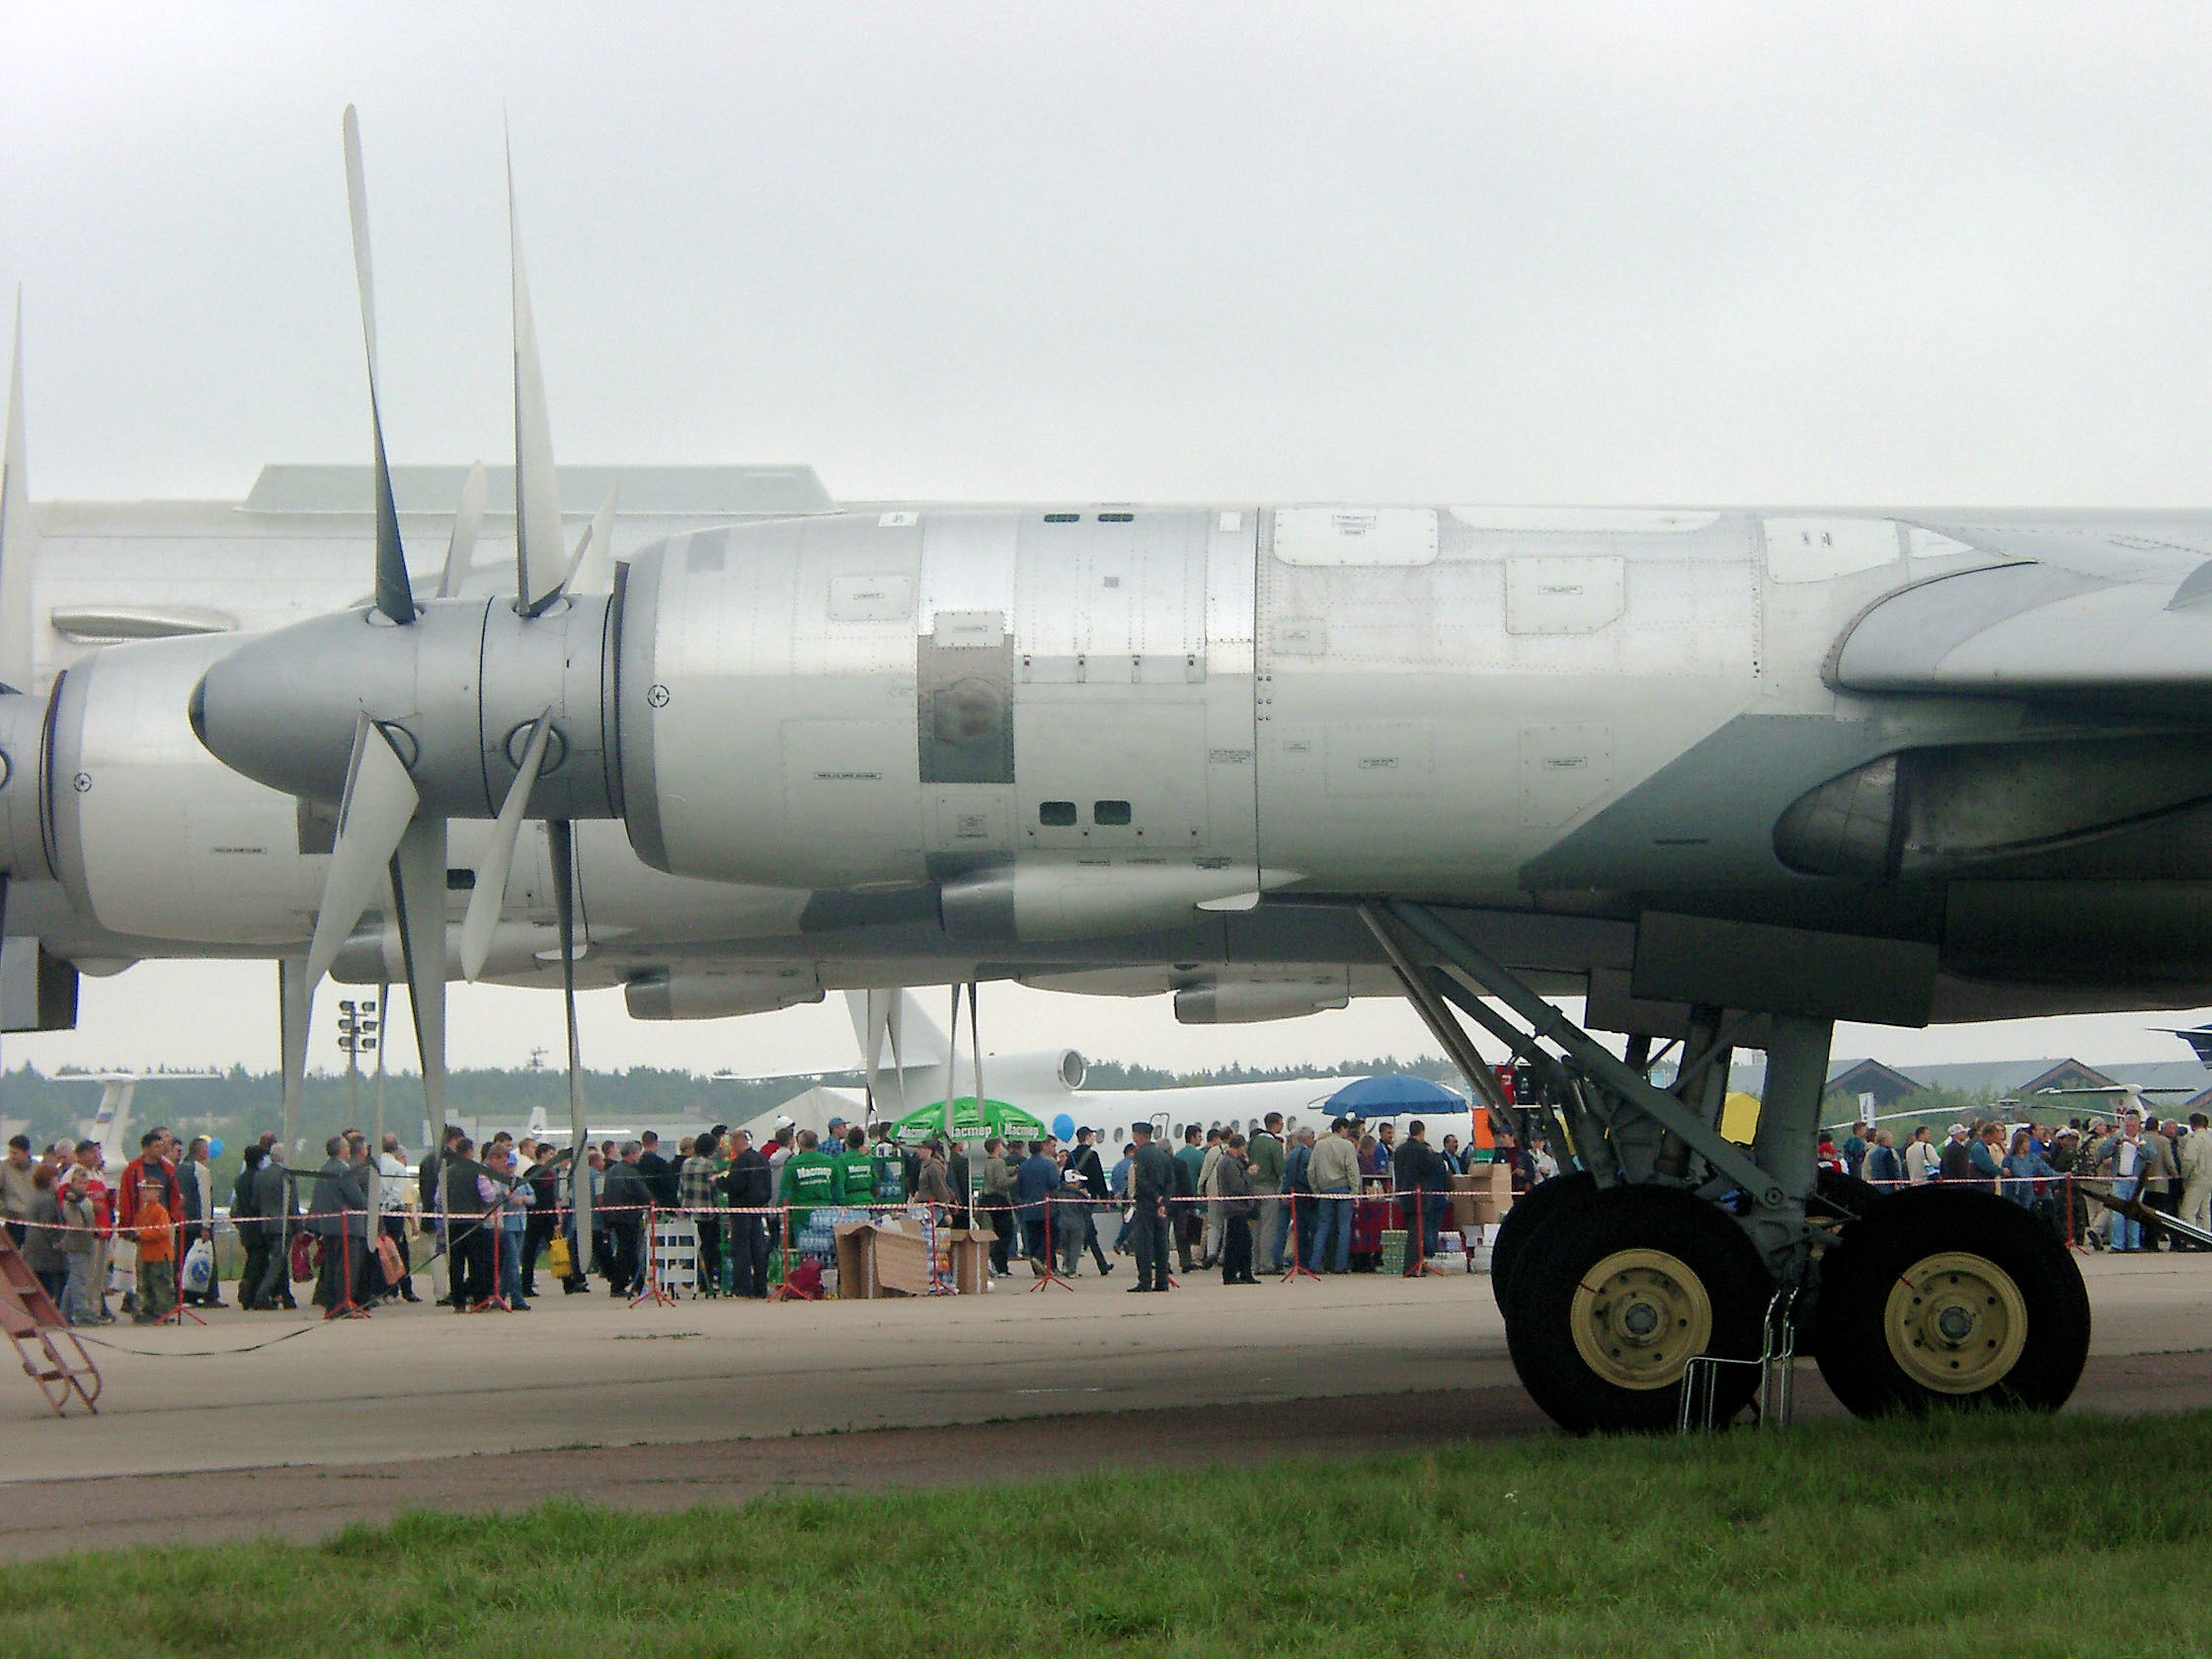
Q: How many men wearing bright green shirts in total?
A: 2